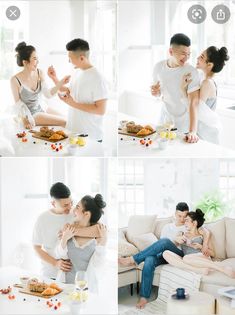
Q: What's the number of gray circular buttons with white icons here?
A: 3